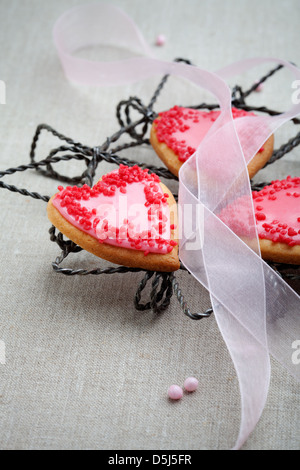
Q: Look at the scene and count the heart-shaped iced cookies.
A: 3